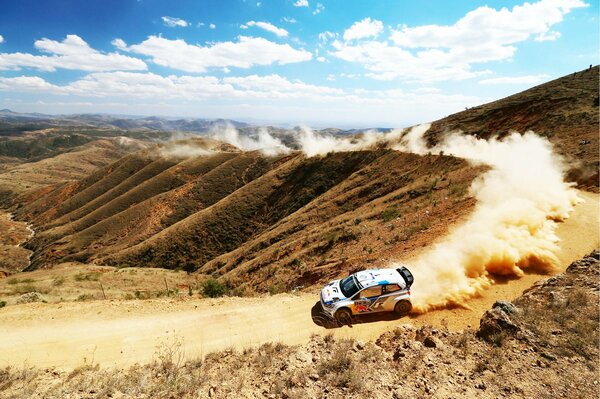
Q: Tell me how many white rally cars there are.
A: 1